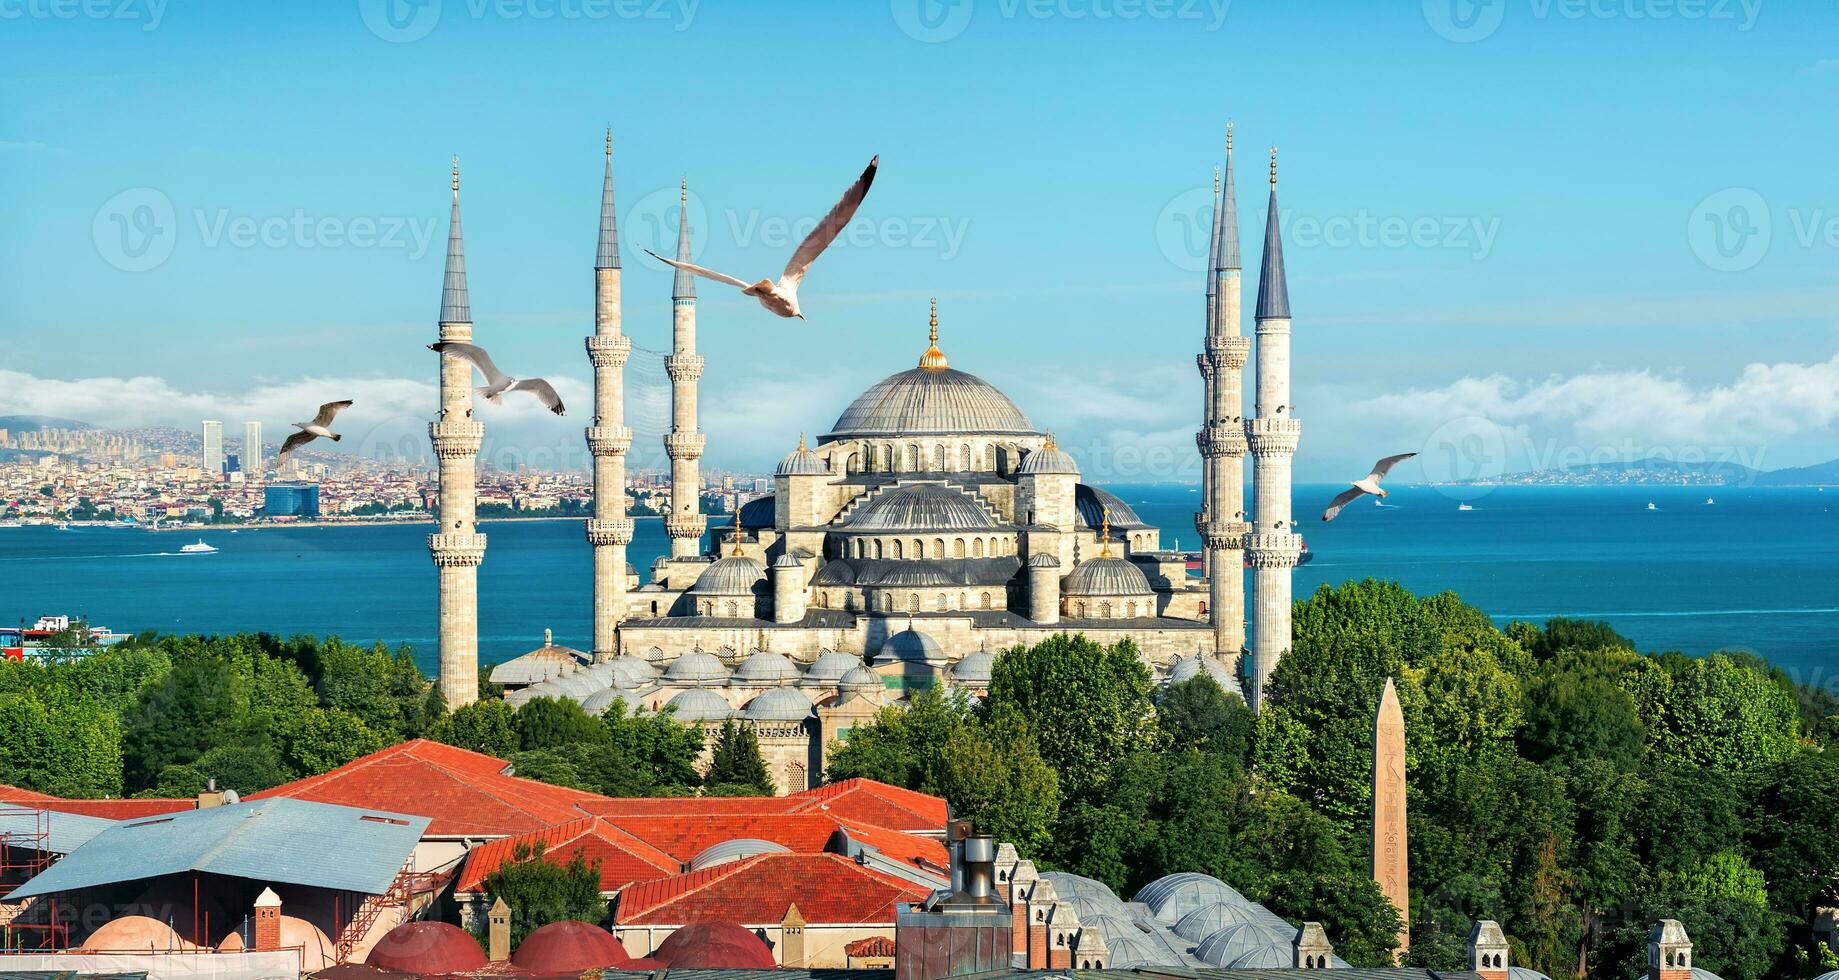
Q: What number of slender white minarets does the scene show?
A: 6